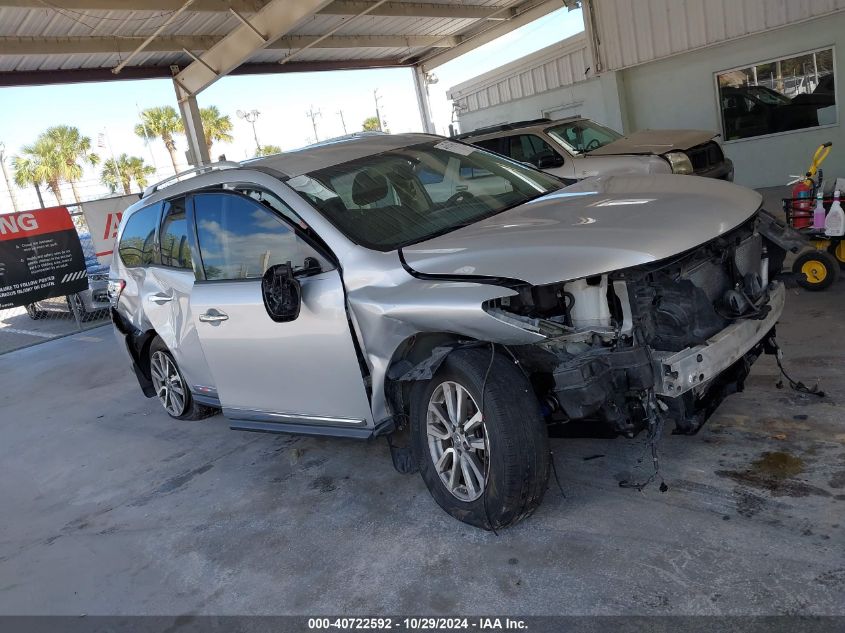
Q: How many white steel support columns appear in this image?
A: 2